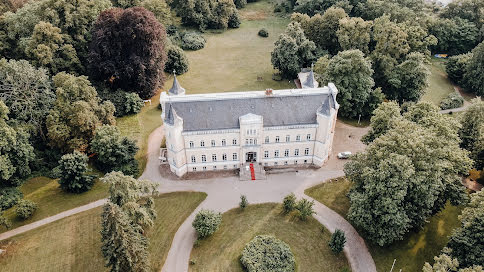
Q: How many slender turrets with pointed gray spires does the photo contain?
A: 4